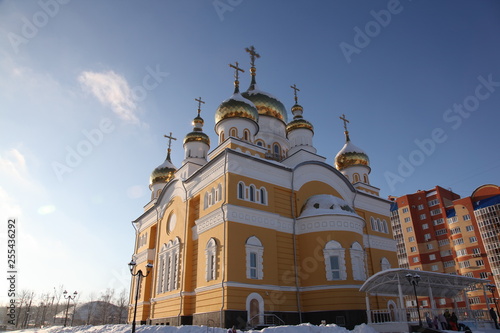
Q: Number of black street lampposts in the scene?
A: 4